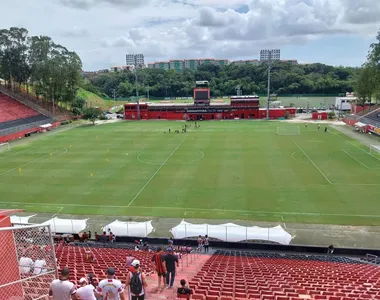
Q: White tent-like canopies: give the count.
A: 4